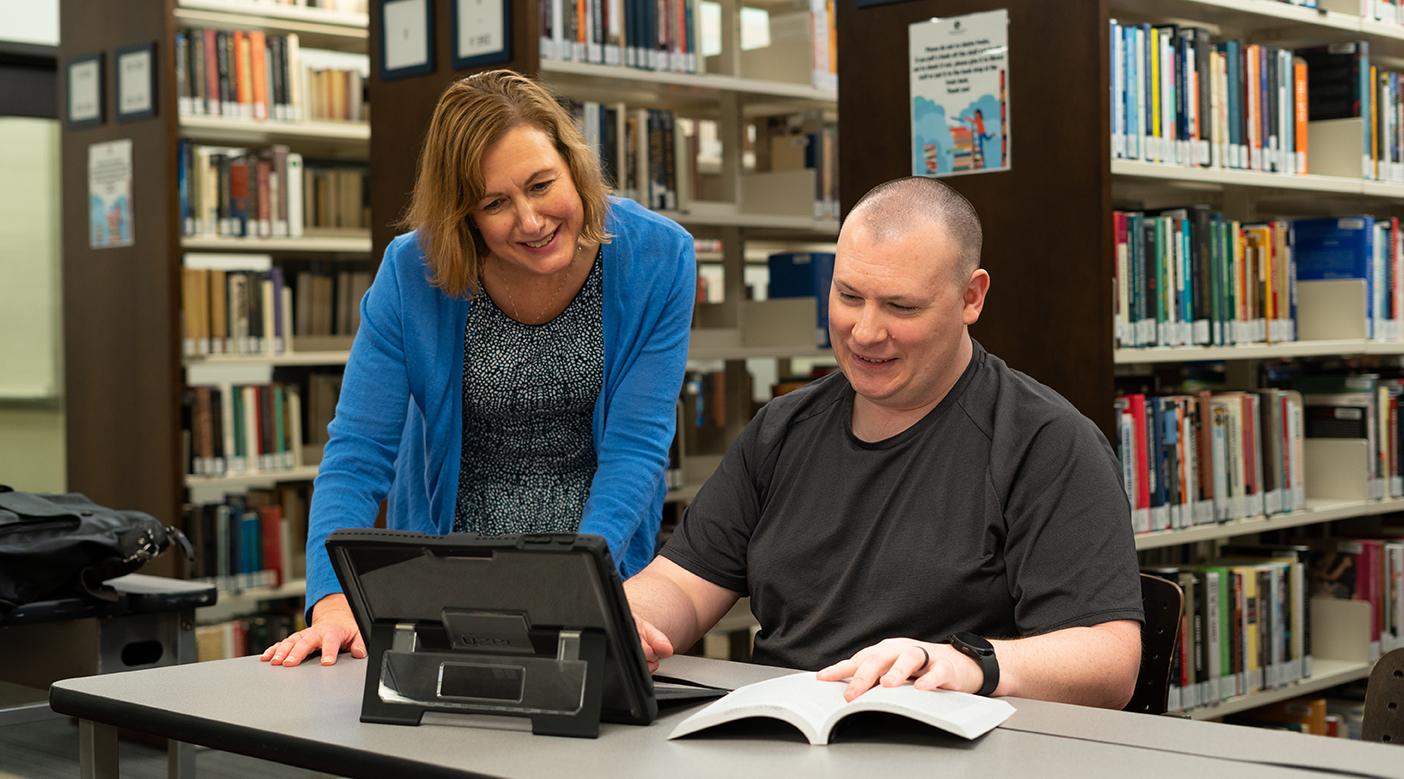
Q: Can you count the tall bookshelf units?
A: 3